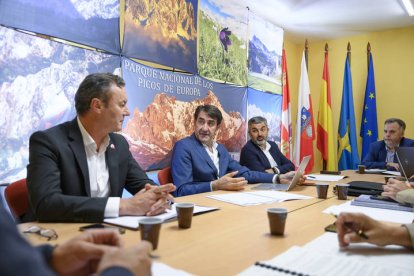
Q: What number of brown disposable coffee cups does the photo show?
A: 6